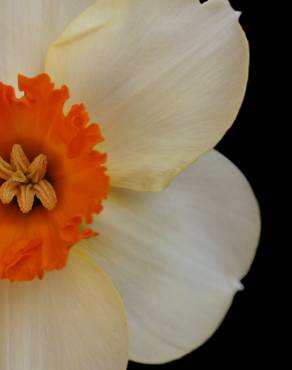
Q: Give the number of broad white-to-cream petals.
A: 4